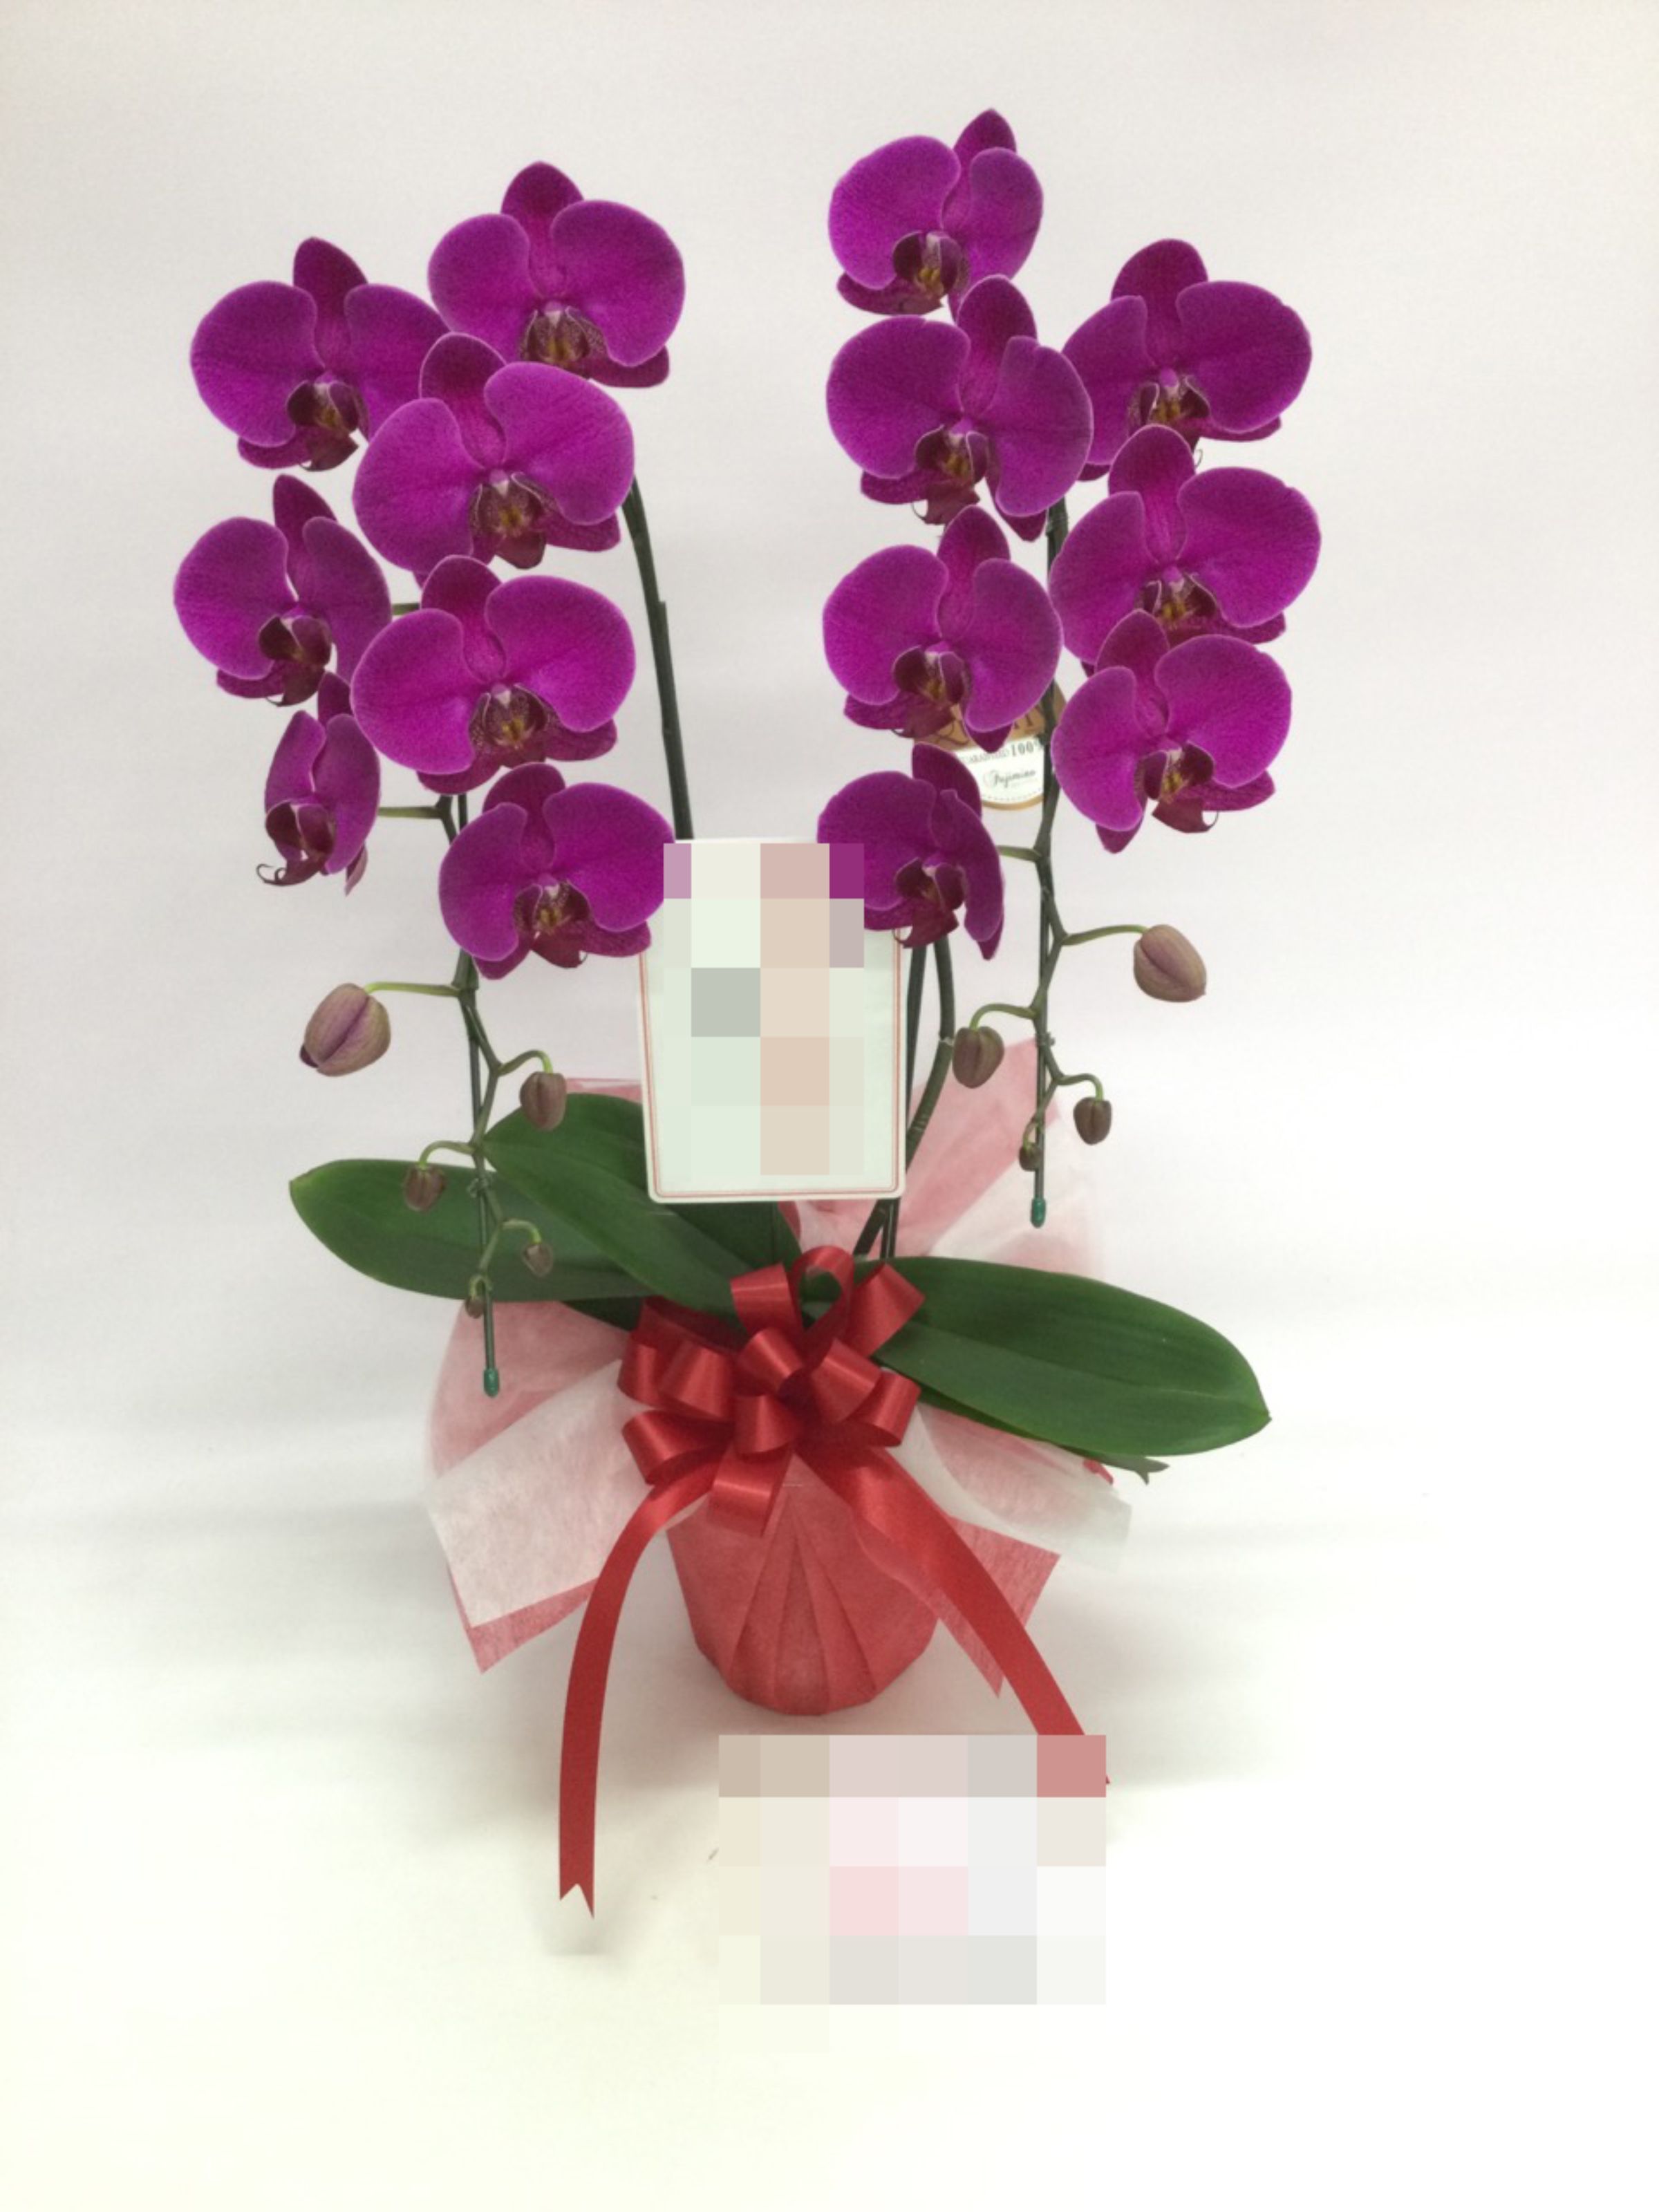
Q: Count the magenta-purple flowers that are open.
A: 14